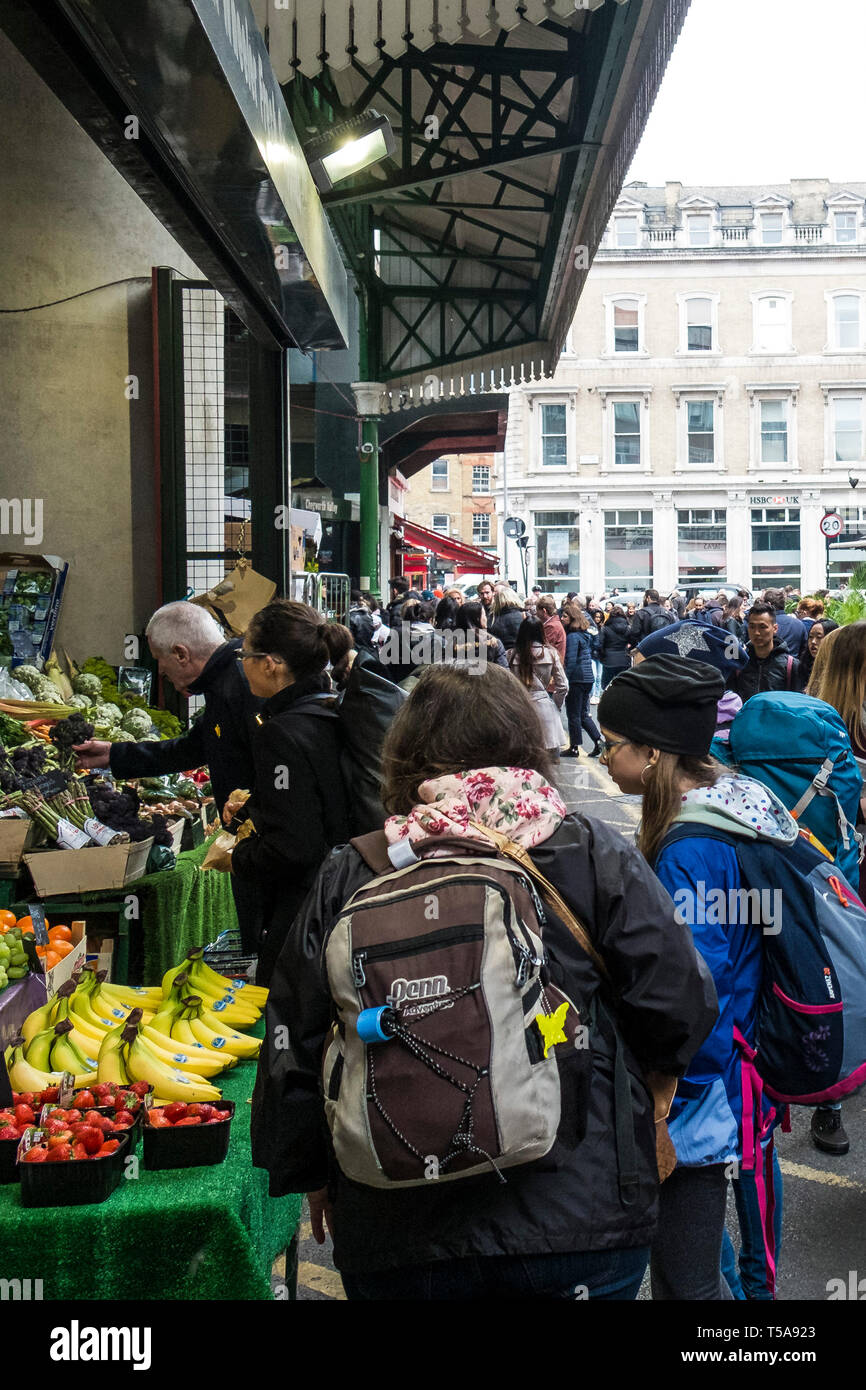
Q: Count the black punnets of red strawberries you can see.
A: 6